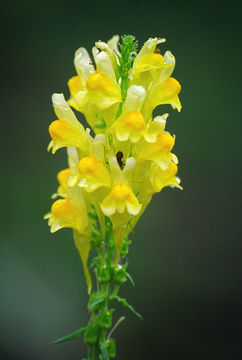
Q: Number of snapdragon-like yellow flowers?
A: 12